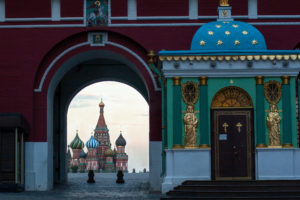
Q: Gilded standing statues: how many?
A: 2